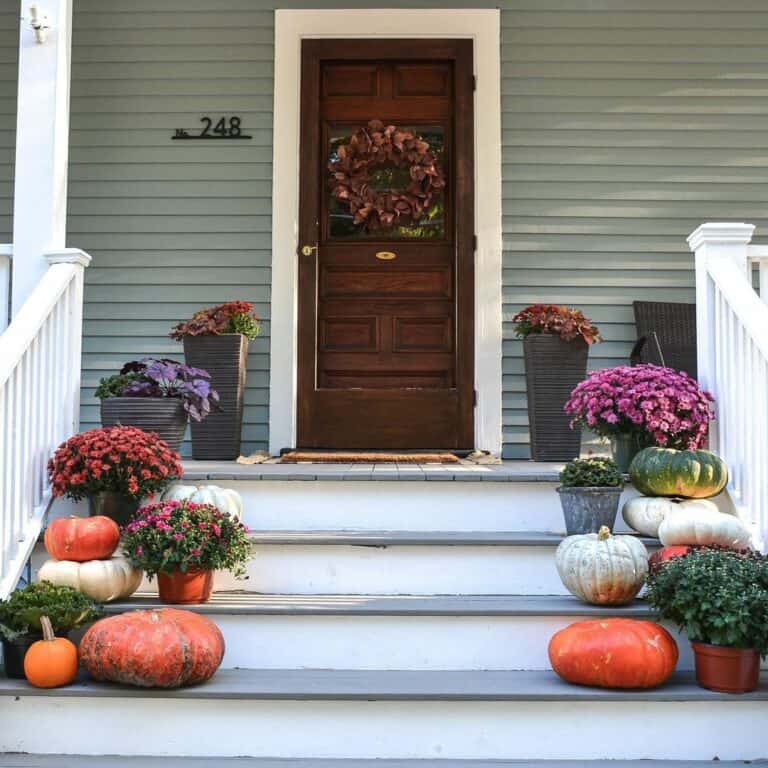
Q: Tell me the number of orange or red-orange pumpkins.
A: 5